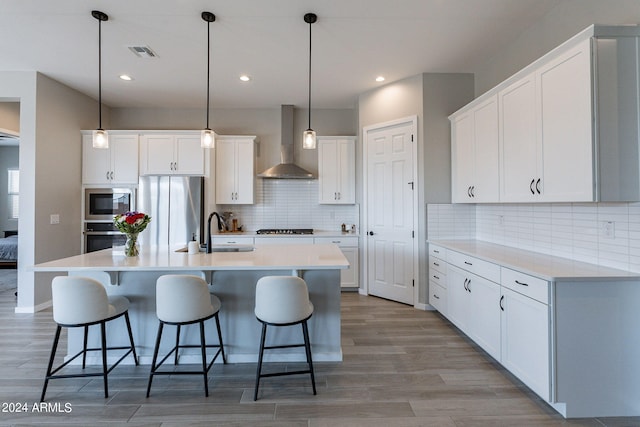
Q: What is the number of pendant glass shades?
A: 3